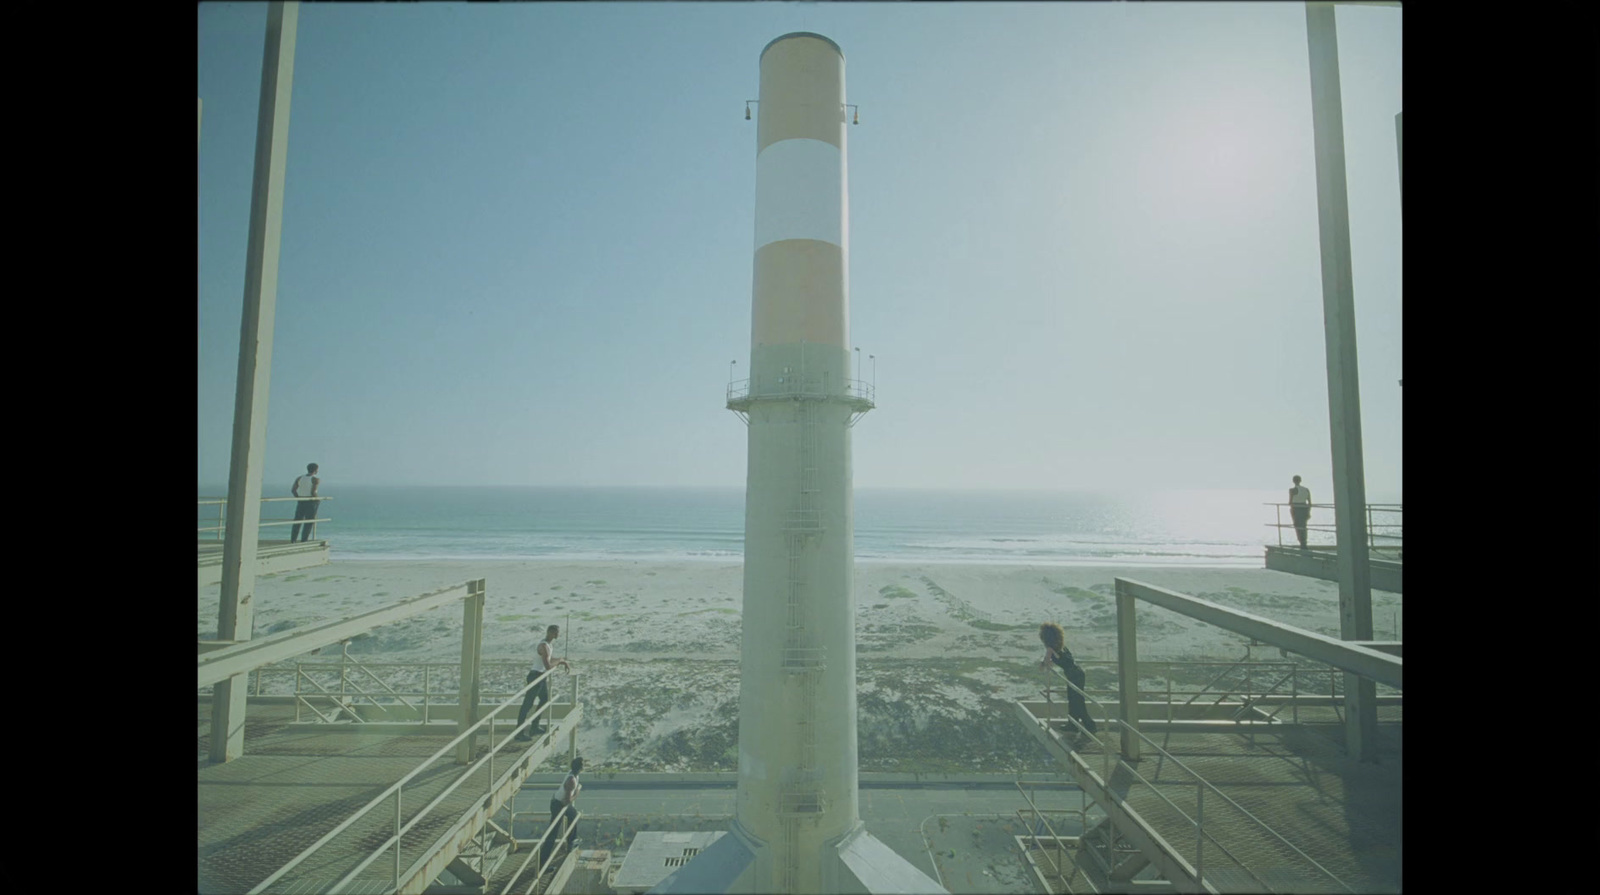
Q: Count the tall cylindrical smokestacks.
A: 1